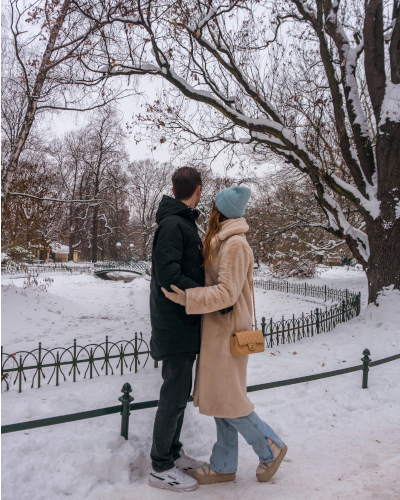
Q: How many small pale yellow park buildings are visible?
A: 1